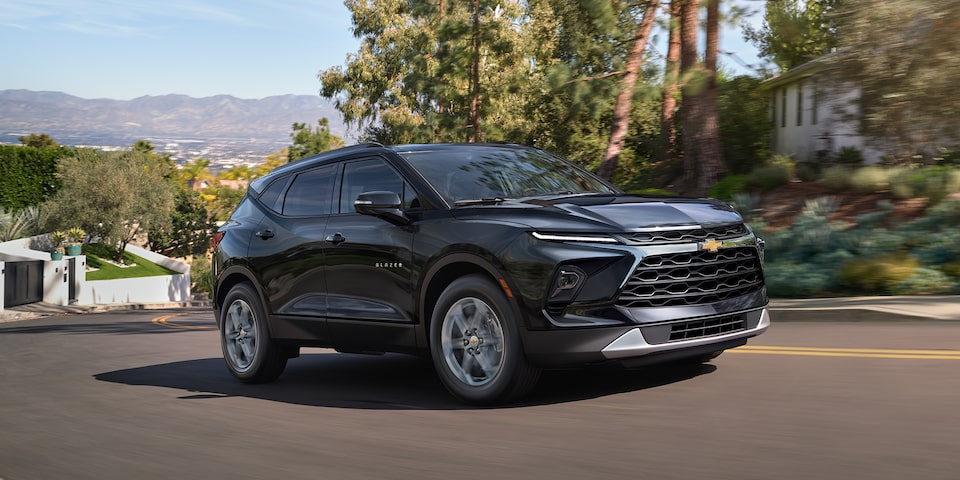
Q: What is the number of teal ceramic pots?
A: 2